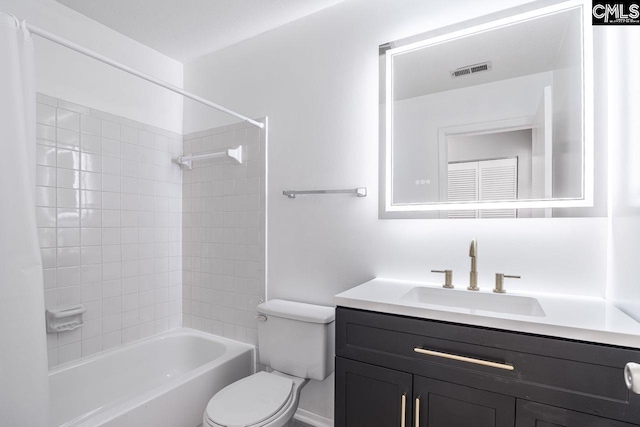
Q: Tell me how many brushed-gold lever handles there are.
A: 2